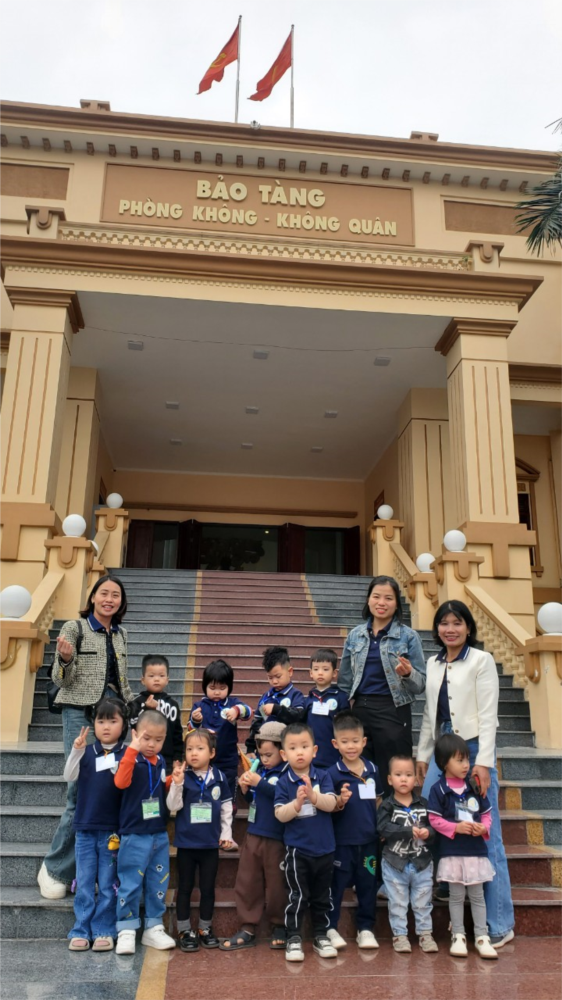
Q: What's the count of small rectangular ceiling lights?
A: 9